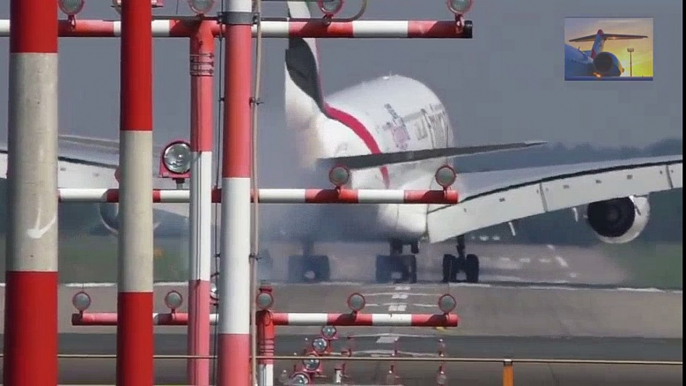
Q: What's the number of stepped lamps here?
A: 4